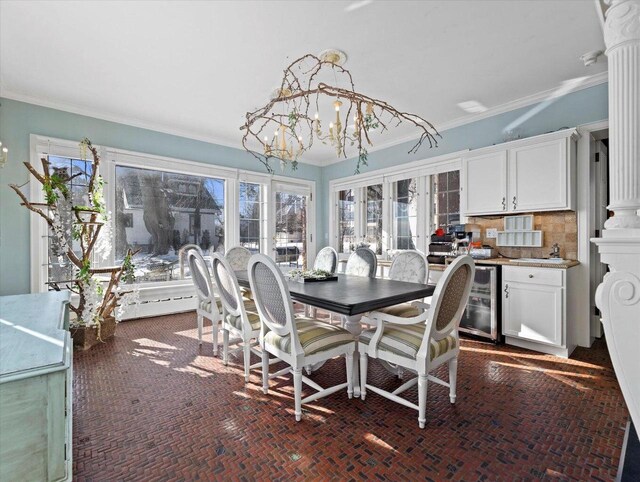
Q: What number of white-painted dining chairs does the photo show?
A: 8